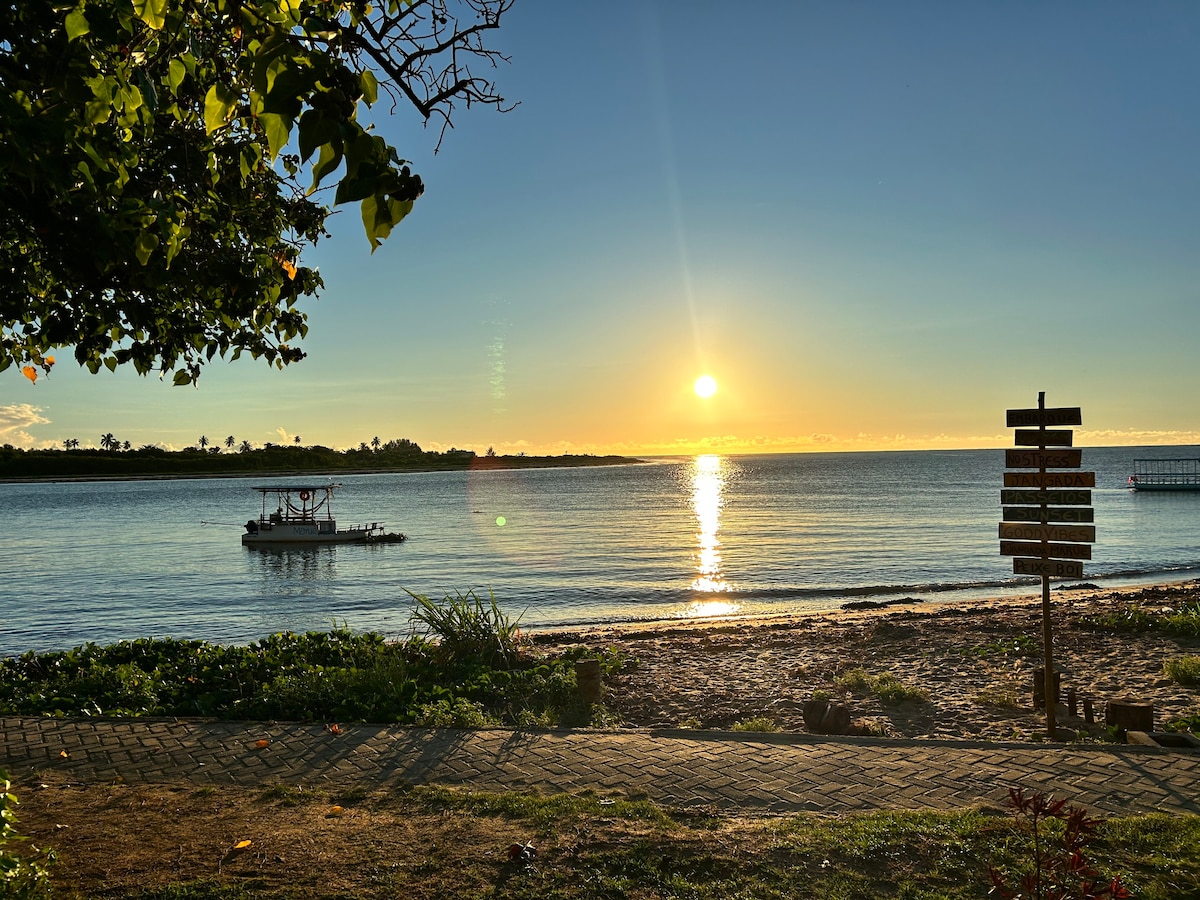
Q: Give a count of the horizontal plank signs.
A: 9